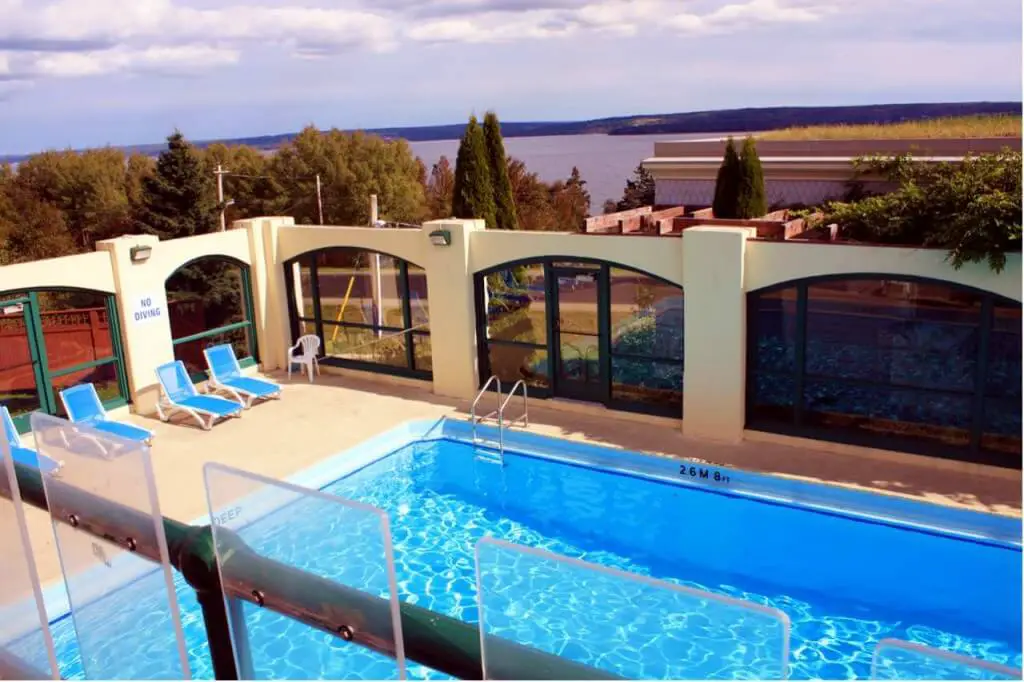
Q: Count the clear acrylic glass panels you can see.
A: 5